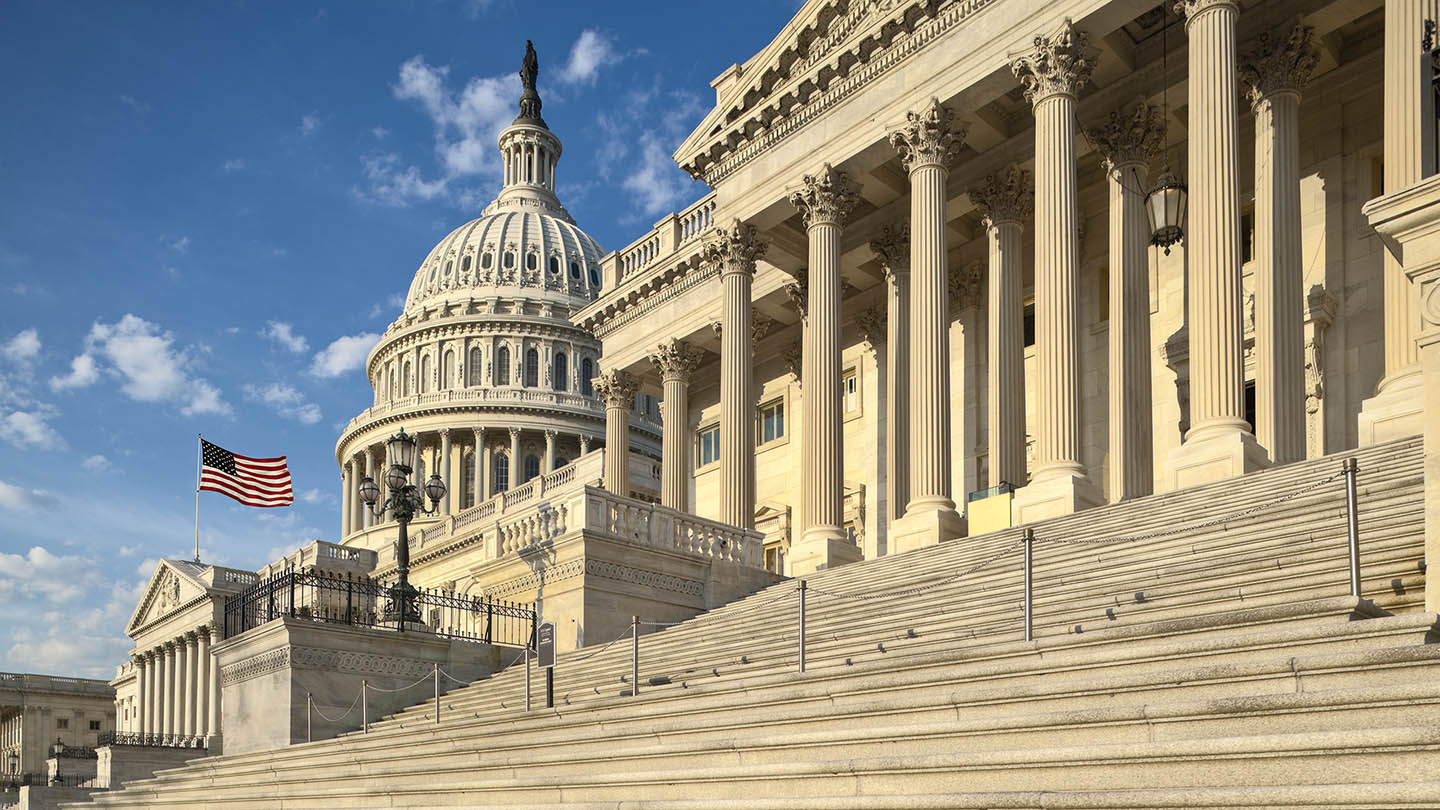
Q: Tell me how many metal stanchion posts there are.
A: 8